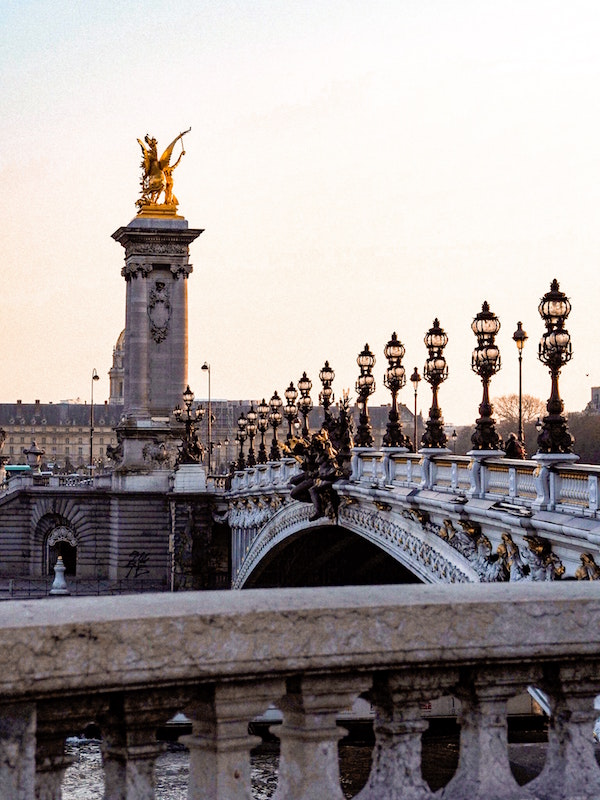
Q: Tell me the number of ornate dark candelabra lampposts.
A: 13